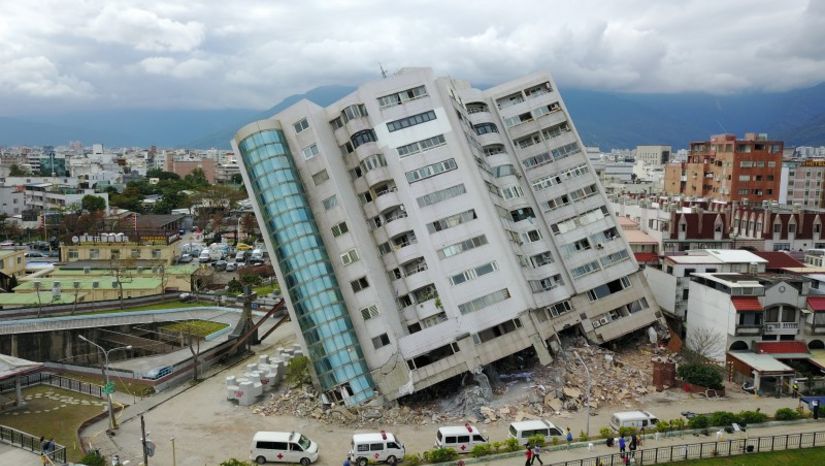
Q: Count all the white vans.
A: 5